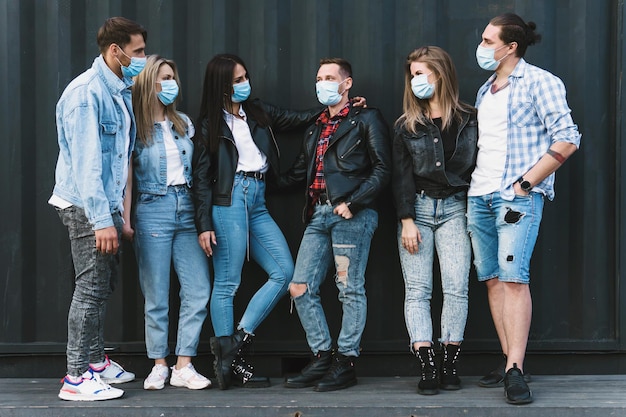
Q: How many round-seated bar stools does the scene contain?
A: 0